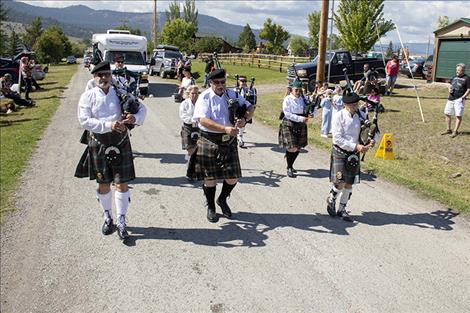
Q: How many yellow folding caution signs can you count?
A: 1